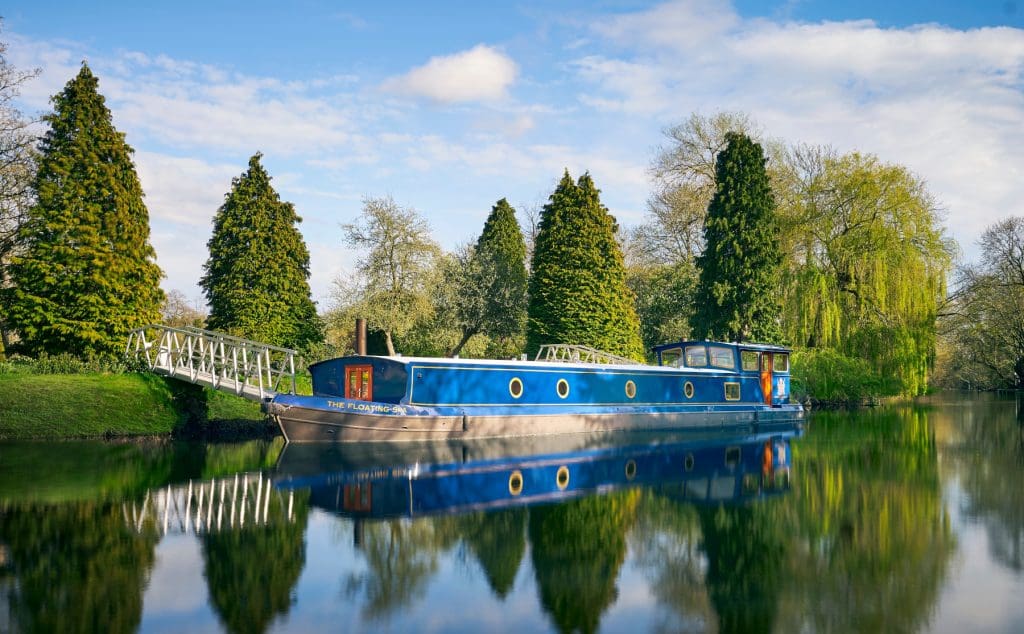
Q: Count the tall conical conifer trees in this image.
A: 5